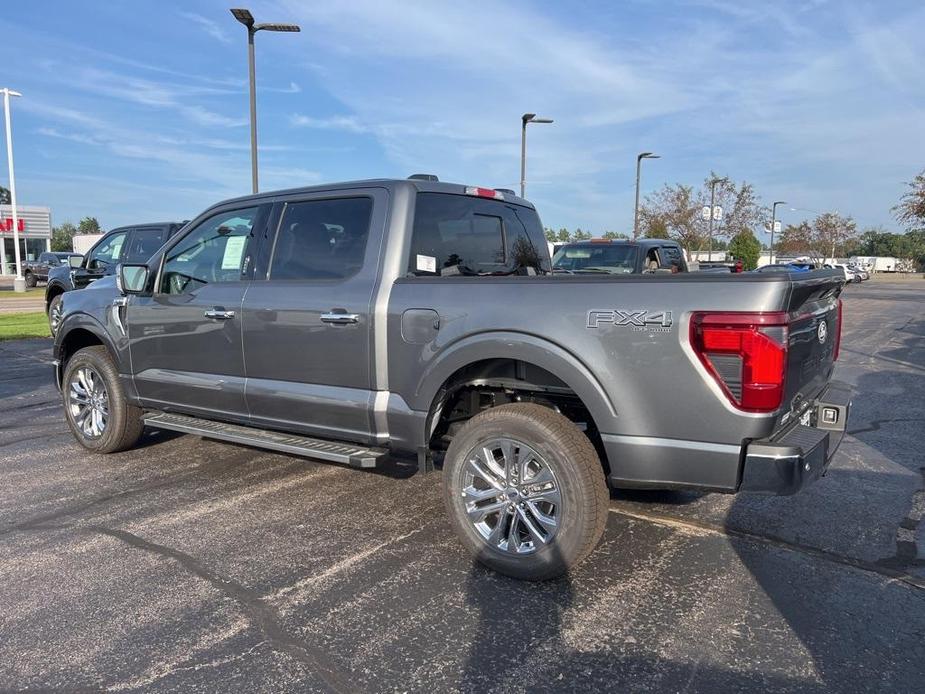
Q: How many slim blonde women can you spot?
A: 0